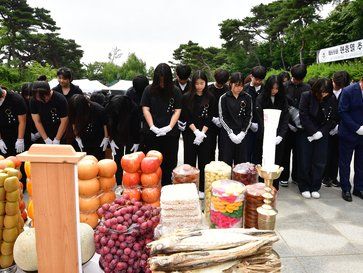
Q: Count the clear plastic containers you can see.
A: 5